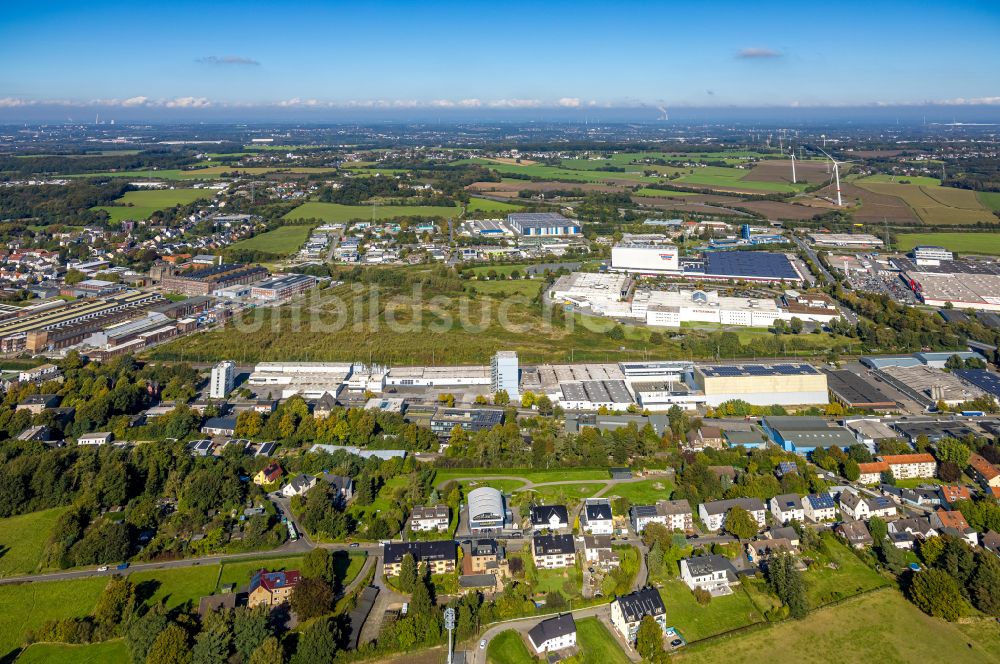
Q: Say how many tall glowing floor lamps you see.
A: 0